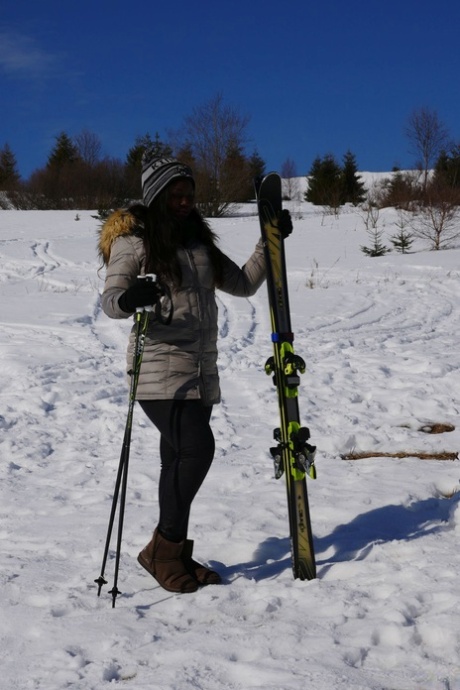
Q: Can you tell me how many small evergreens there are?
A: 2